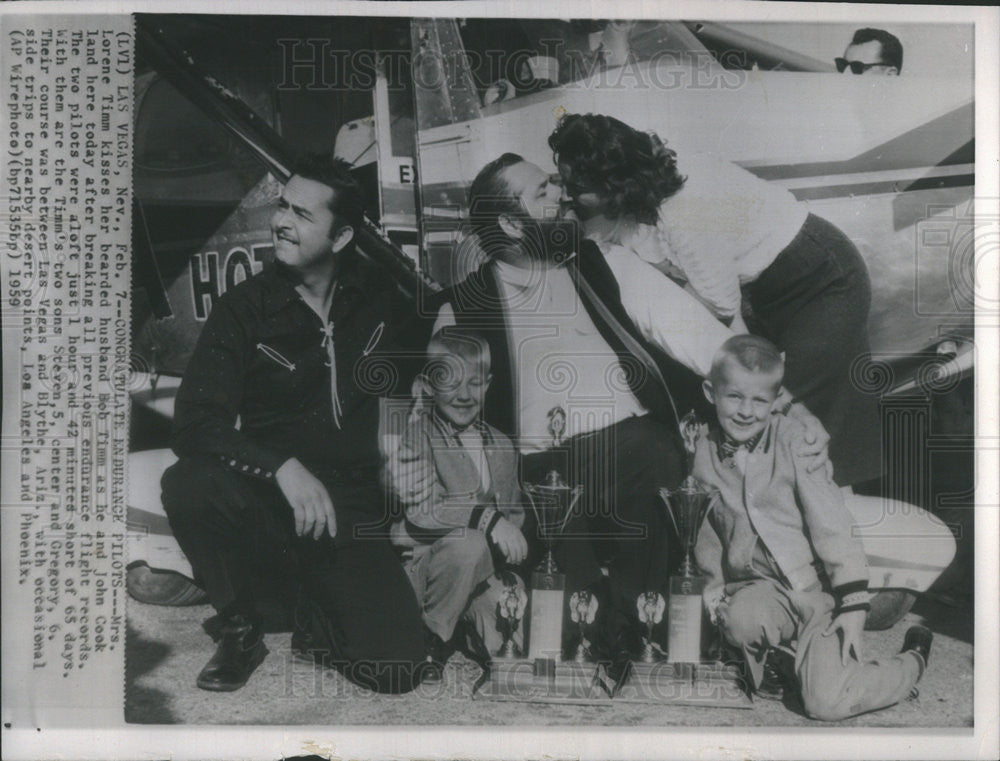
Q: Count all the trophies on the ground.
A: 2